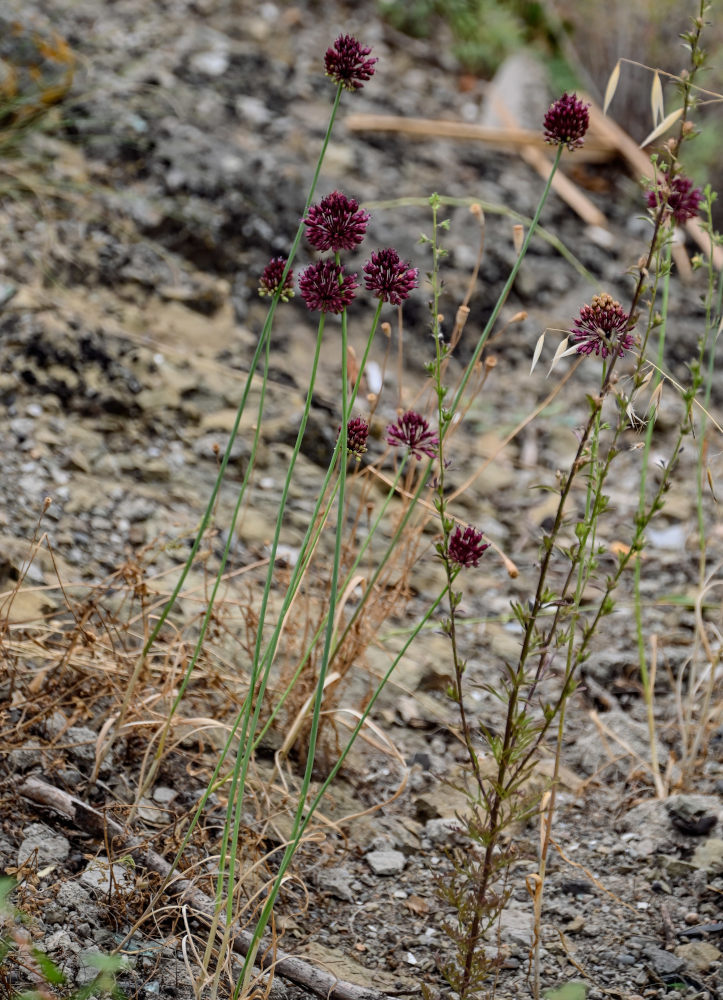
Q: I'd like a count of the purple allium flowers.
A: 11